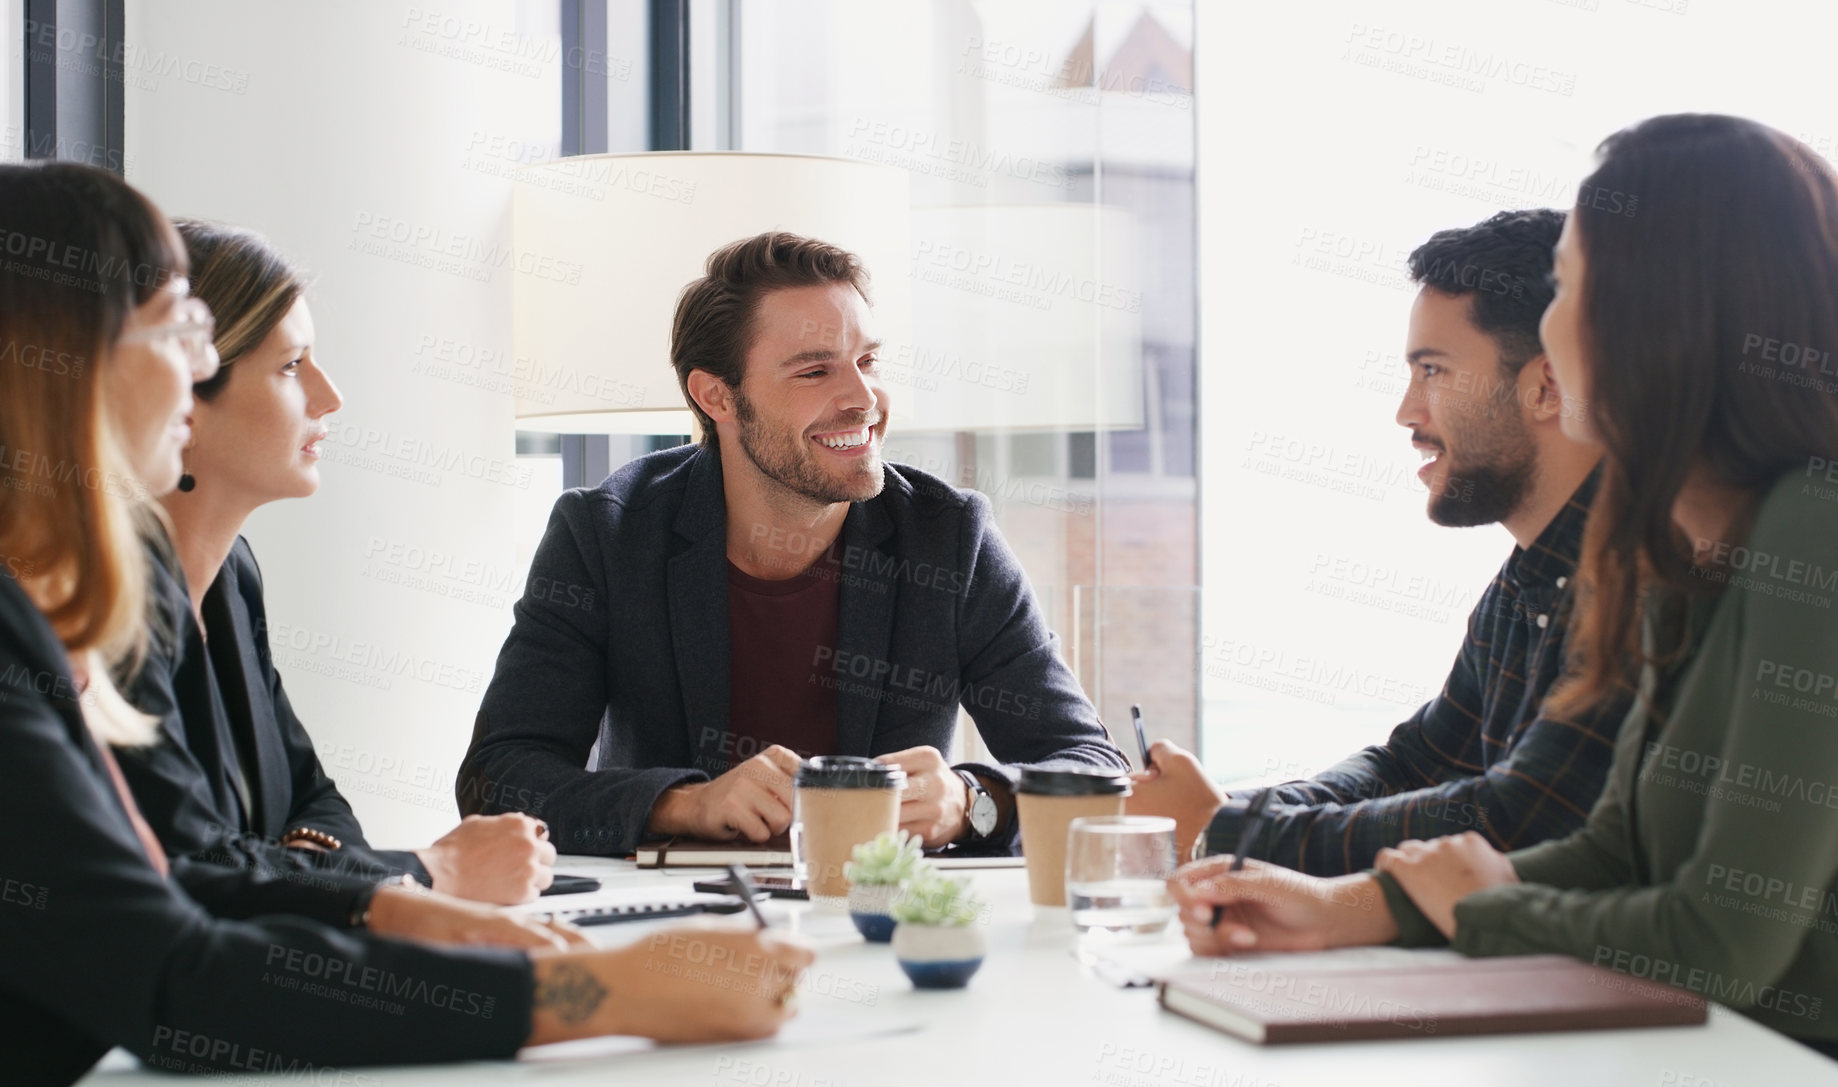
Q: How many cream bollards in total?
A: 0